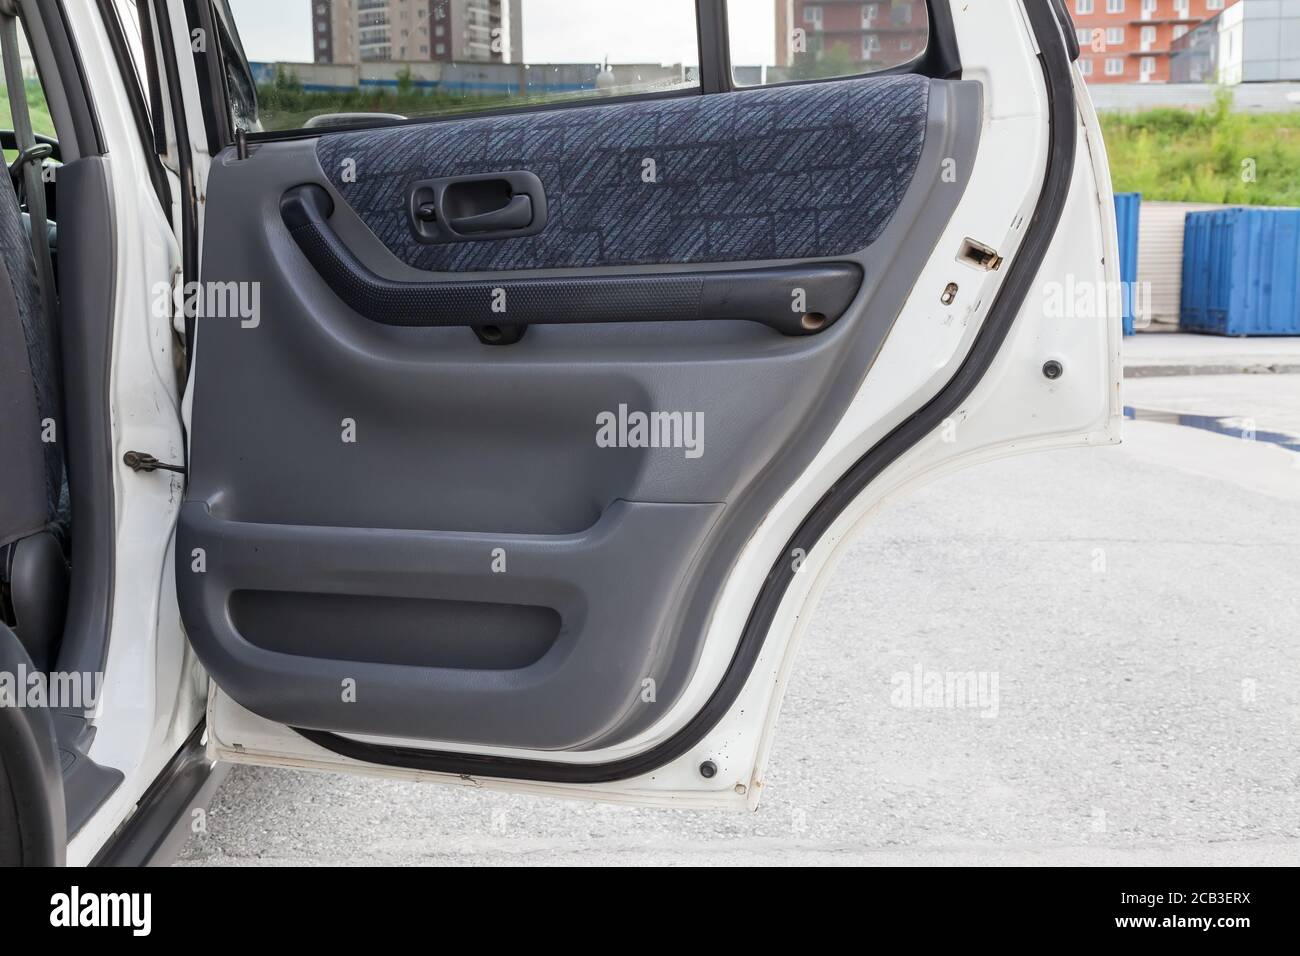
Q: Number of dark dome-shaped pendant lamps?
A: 0